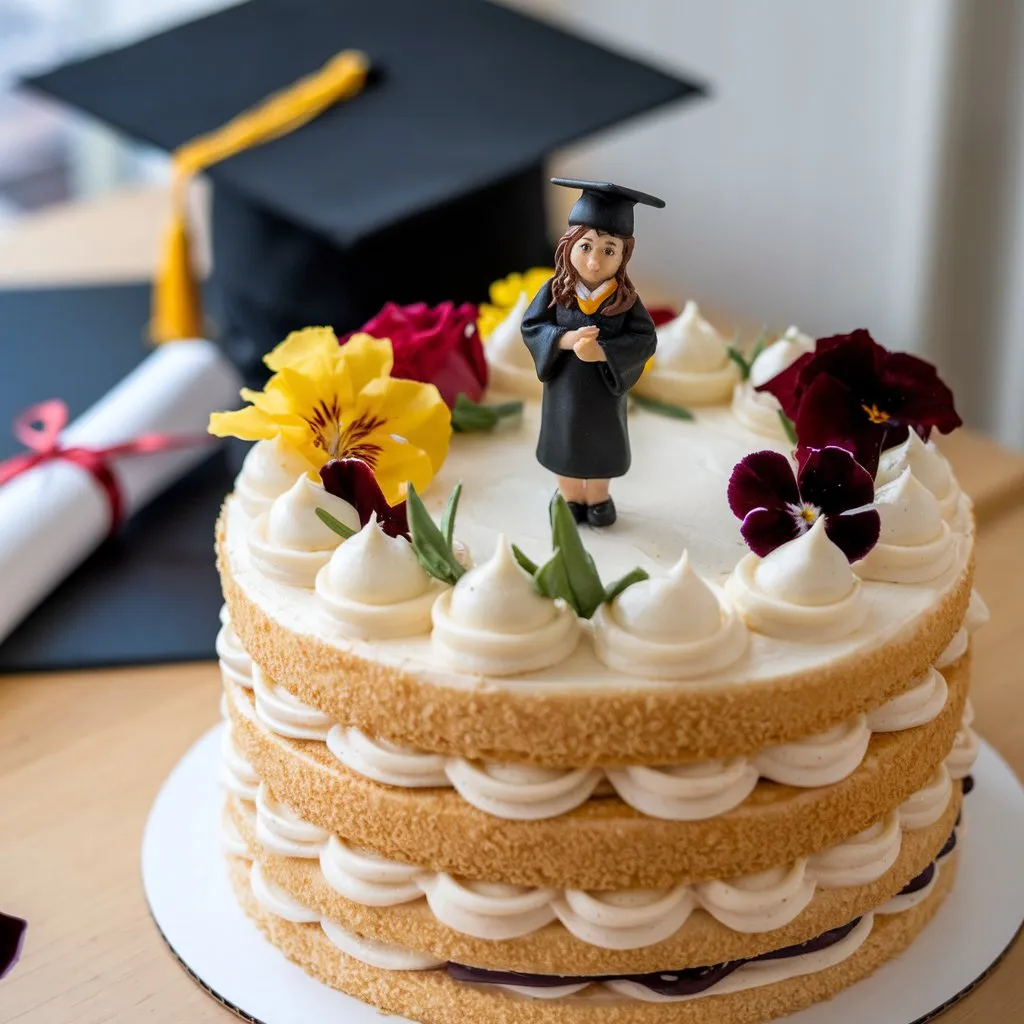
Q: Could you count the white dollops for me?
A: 11